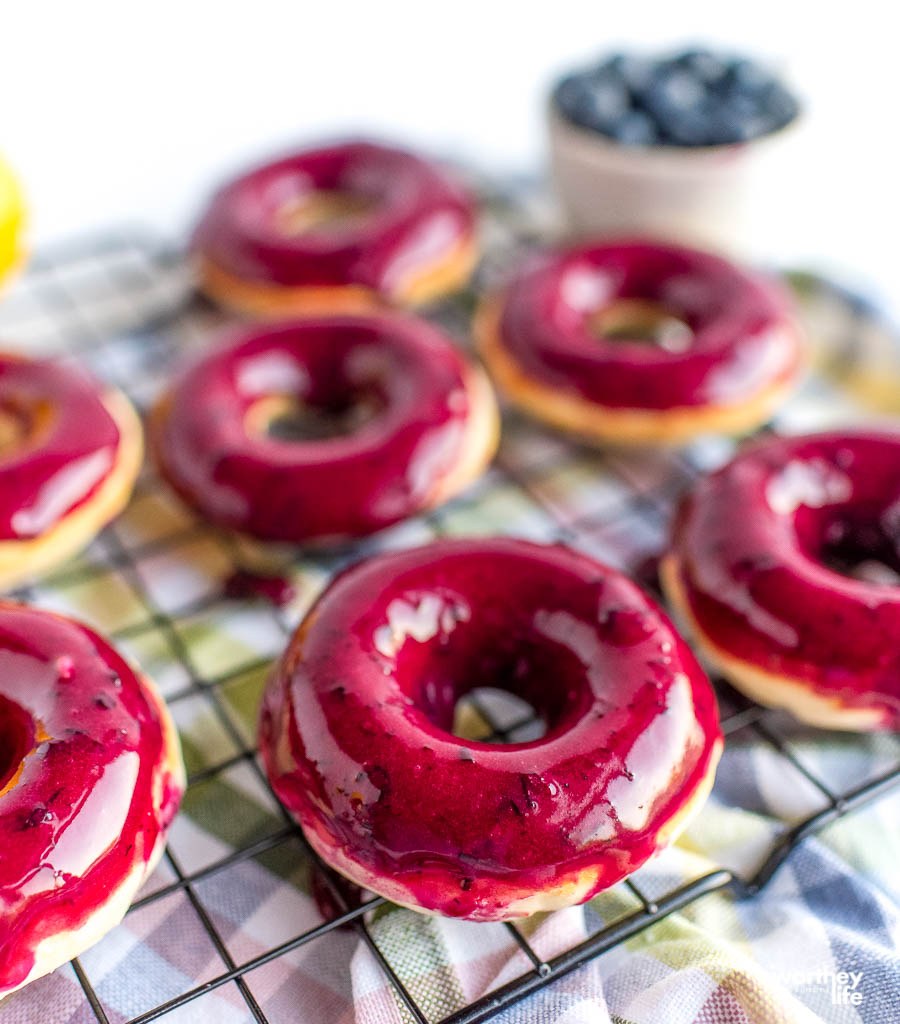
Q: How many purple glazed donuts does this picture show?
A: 7